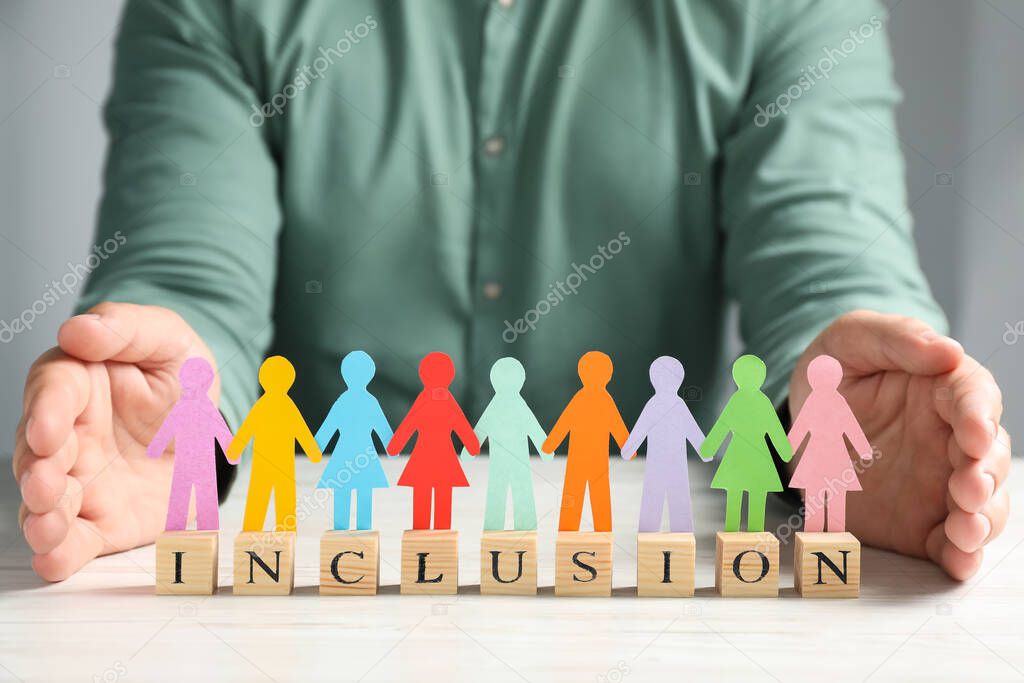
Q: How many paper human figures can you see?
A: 9